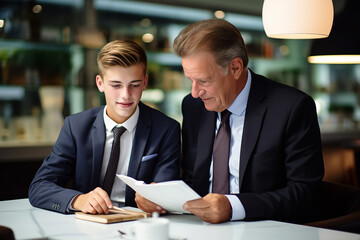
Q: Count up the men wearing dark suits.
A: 2